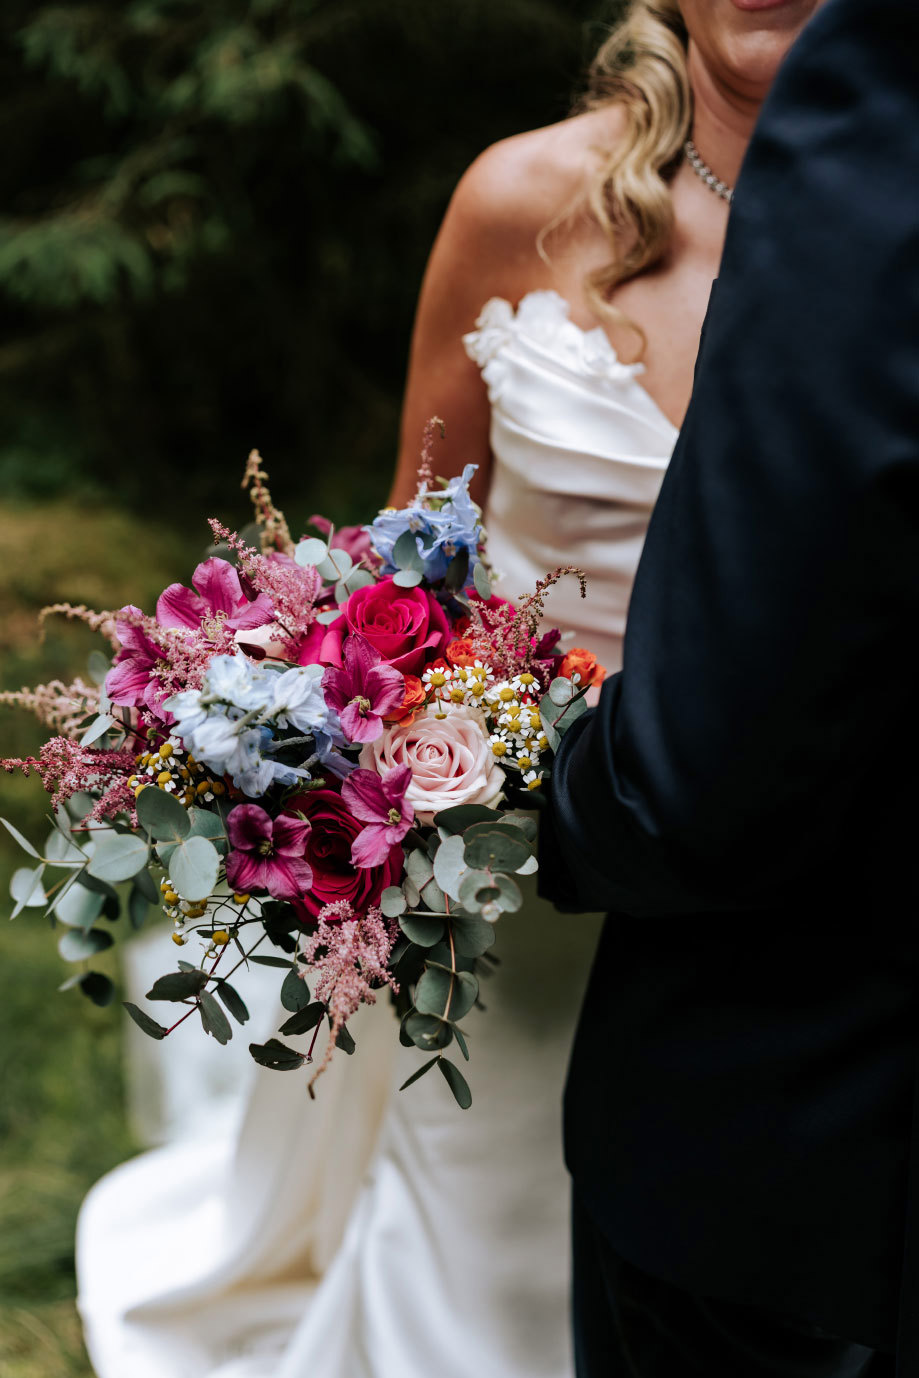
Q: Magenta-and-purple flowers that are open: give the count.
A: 5